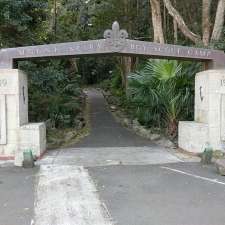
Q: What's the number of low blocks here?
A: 2